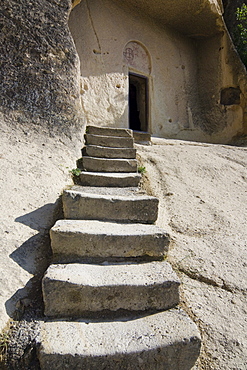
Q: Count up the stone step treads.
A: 9